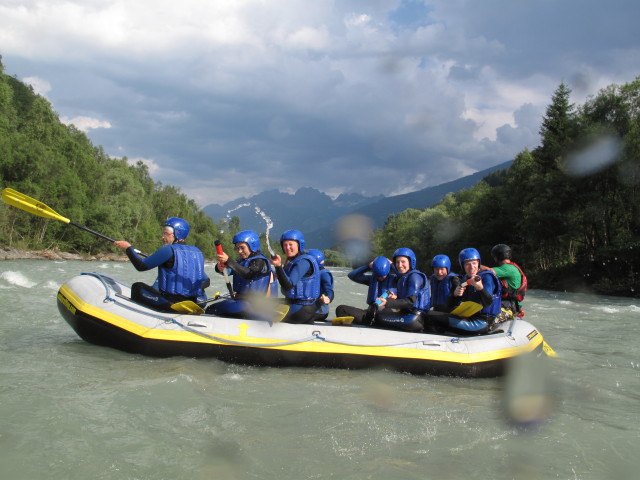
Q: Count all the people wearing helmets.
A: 9